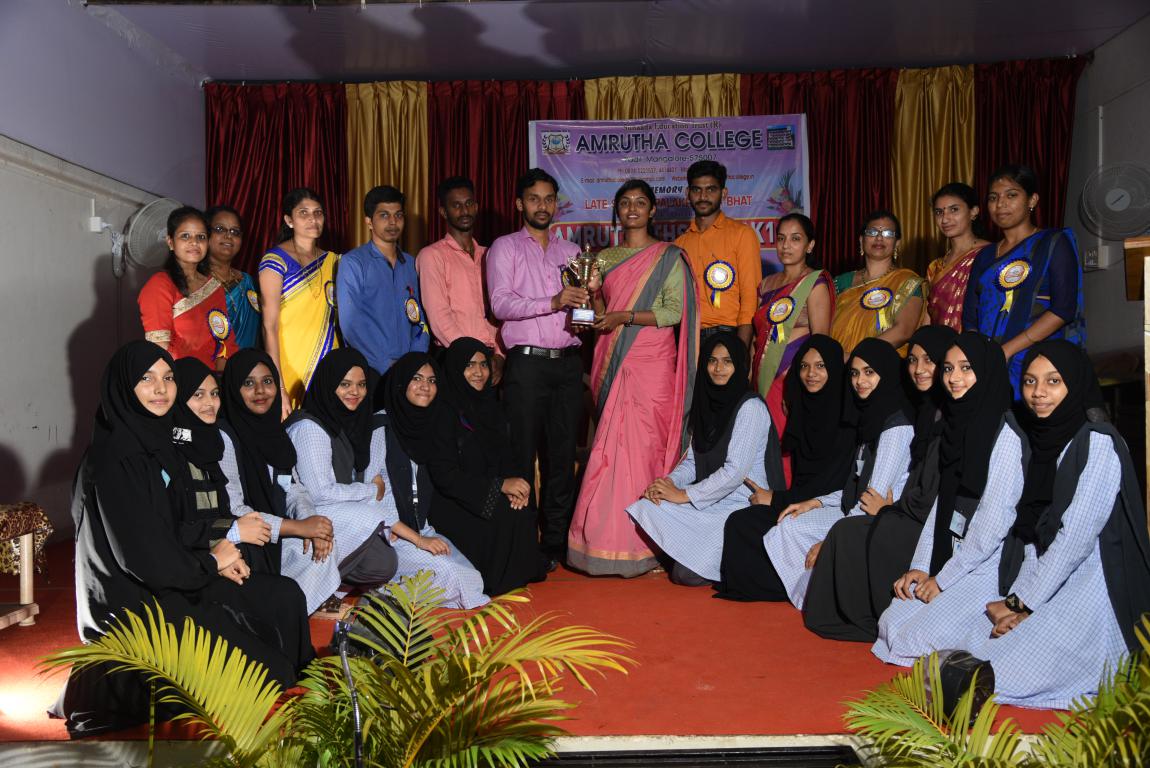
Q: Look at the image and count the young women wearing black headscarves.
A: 12